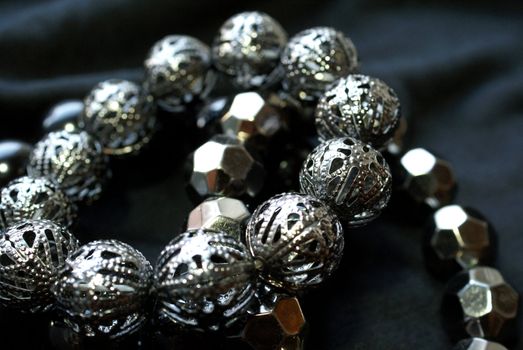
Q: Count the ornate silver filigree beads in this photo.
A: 12